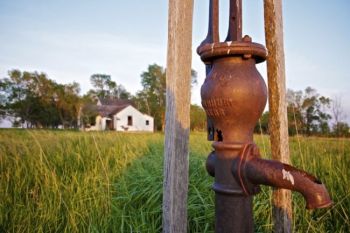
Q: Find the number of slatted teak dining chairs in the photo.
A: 0